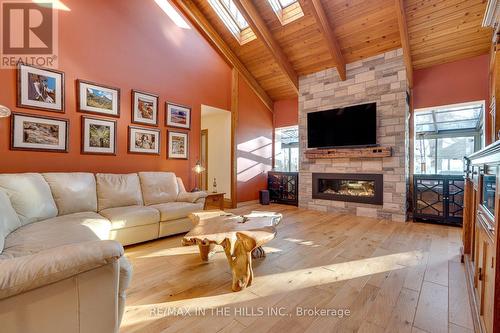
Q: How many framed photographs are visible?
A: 8